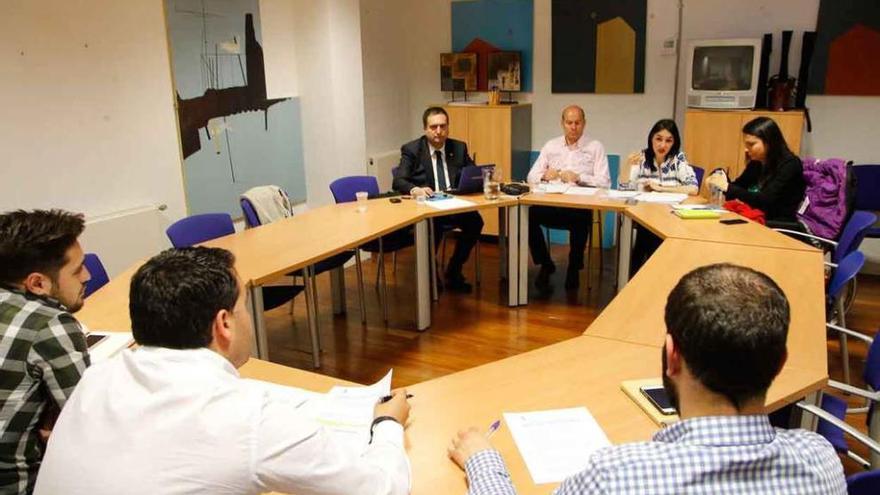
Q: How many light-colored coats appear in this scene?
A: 1